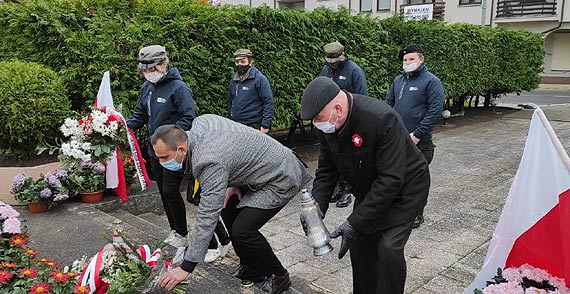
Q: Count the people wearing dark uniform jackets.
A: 4